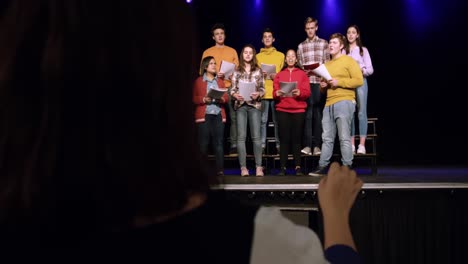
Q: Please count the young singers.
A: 8